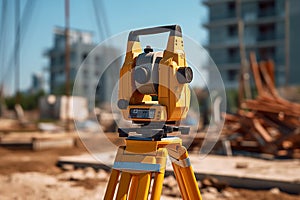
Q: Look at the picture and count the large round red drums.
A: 0